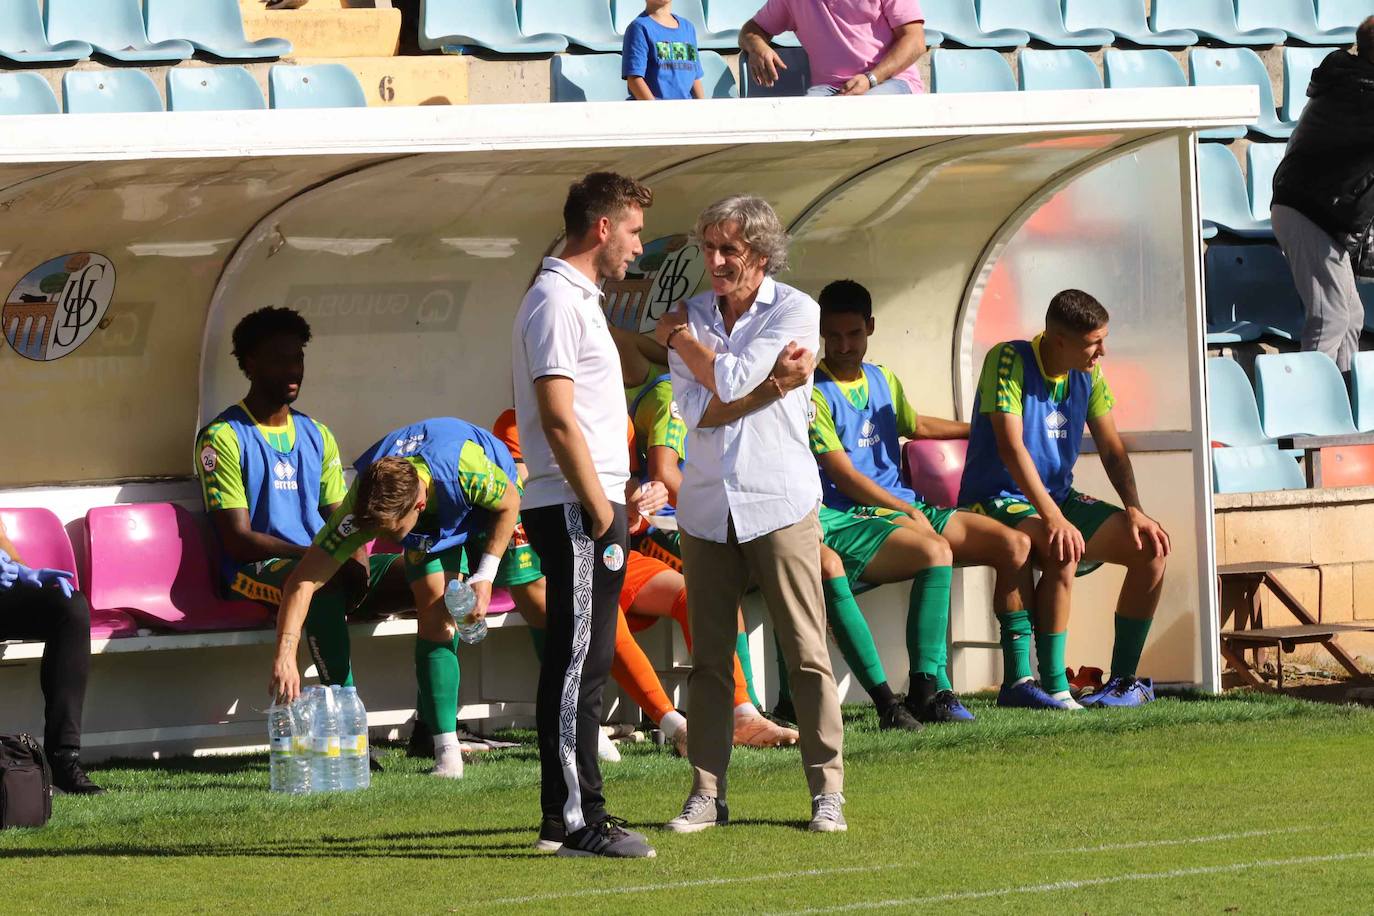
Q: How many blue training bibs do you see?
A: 5